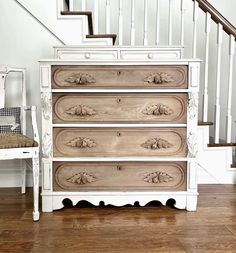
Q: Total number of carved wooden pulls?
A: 8